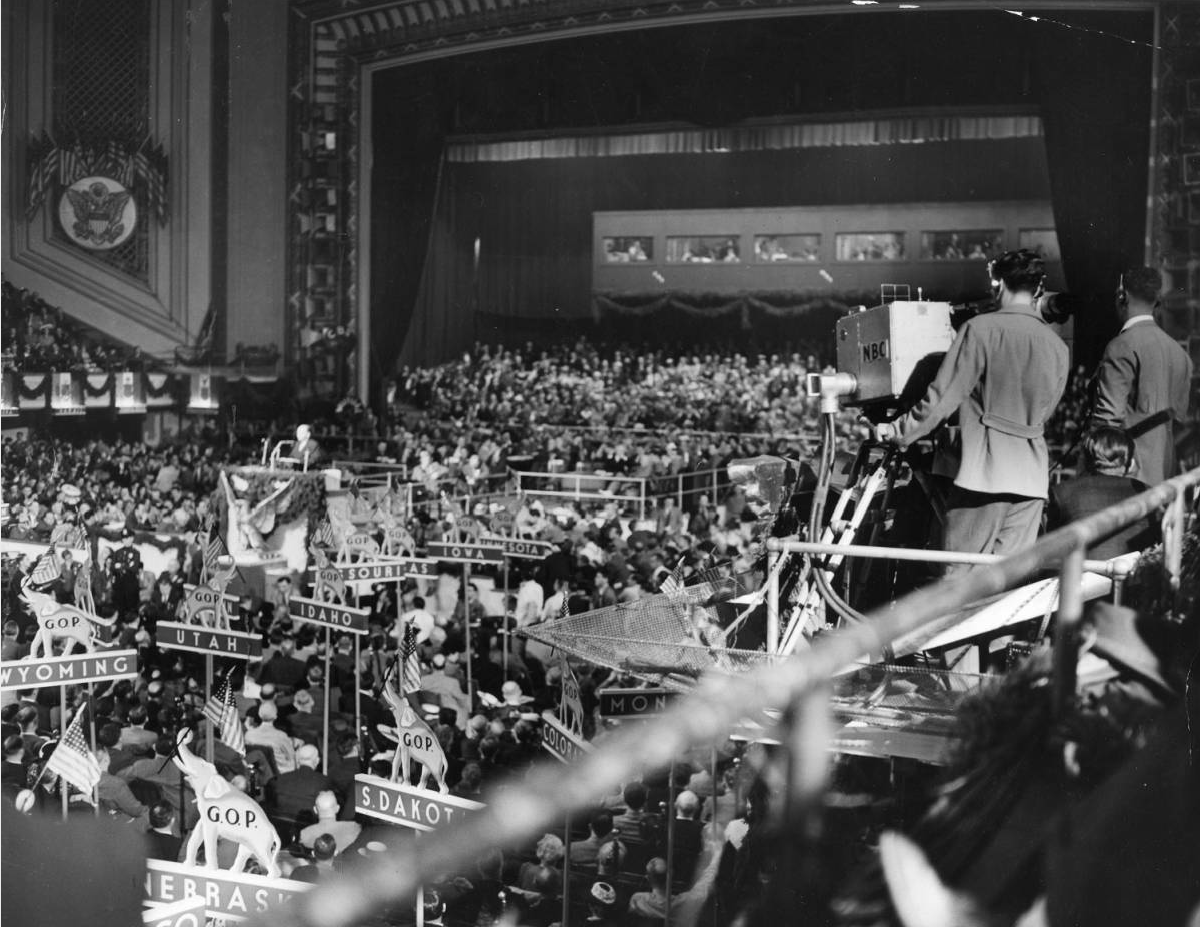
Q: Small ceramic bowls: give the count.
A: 0